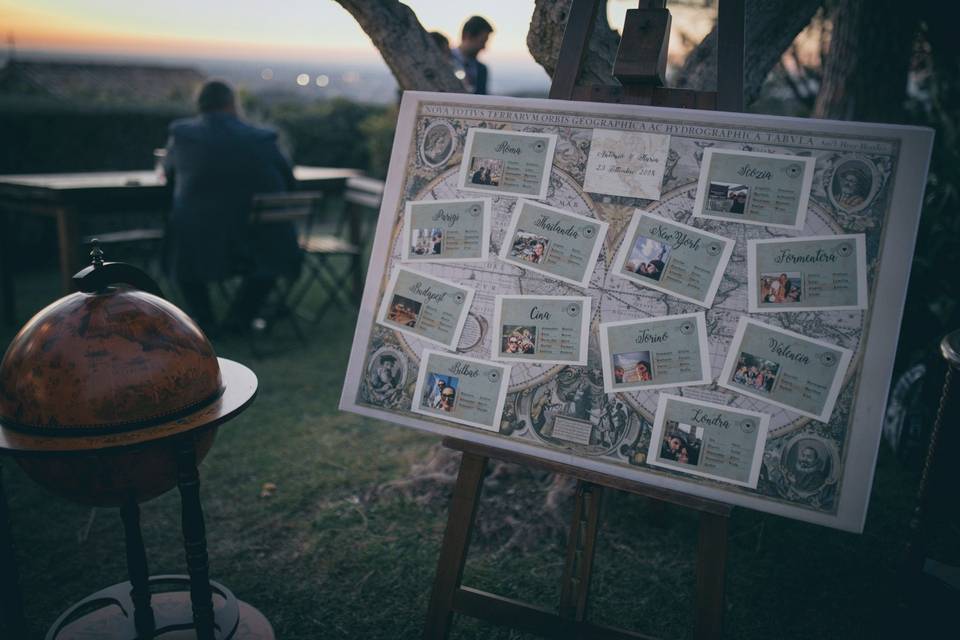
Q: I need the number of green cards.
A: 12